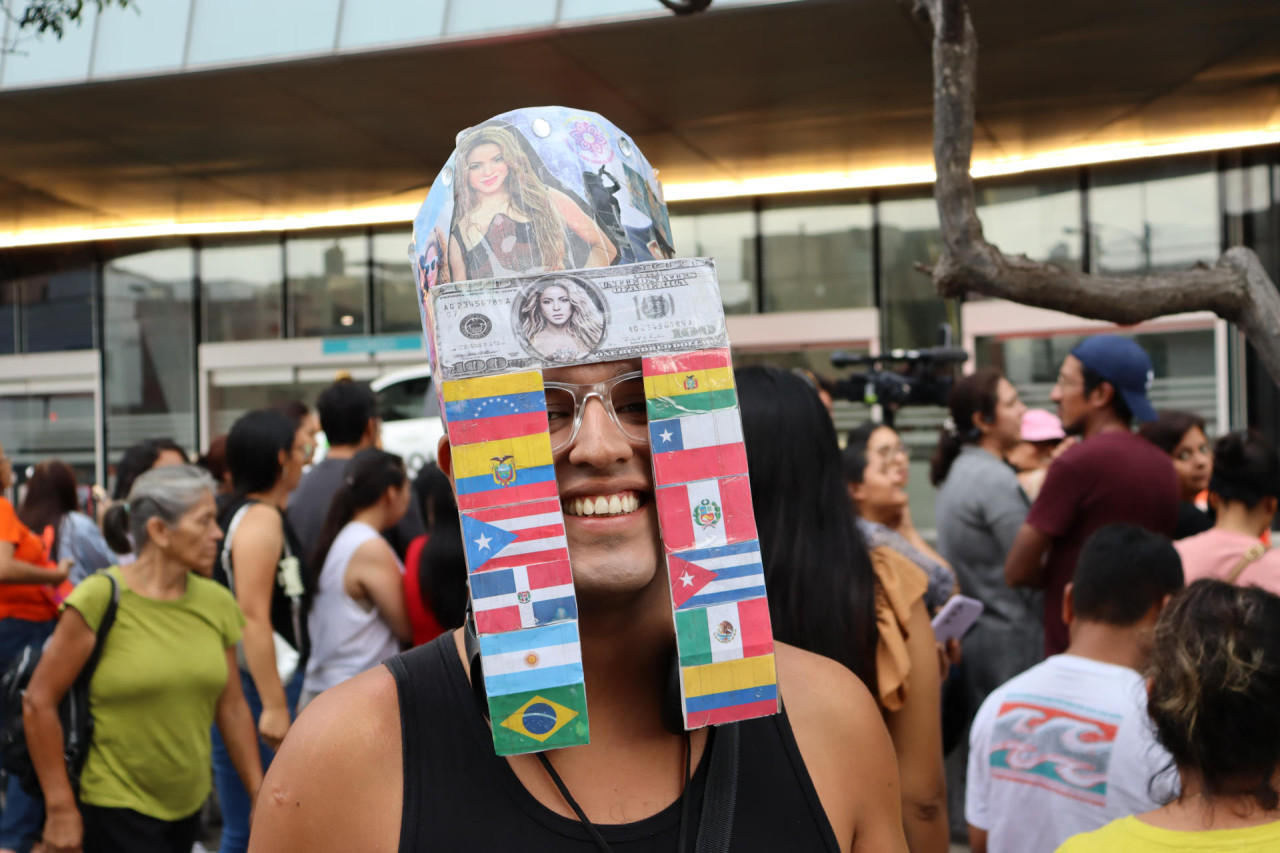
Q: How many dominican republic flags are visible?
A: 1